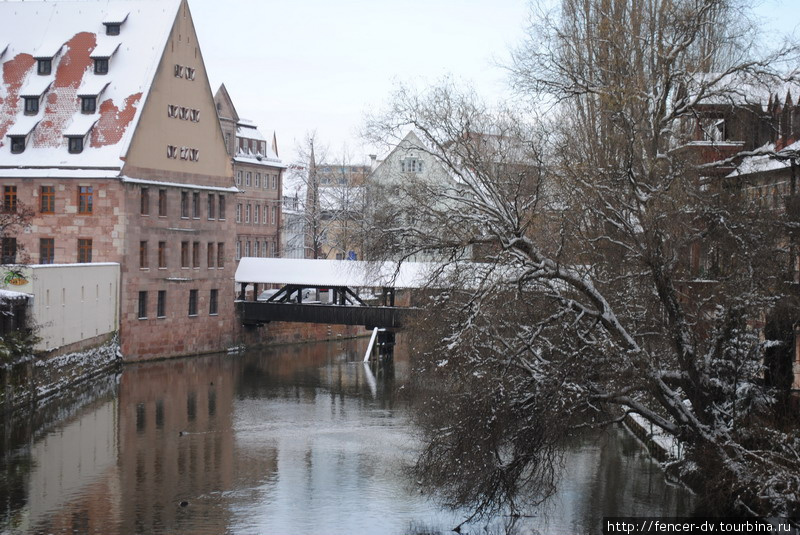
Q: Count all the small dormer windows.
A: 7